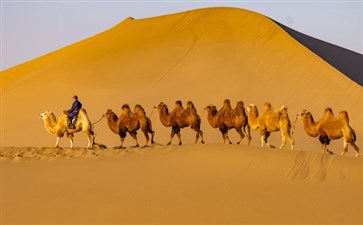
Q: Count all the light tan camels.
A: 2